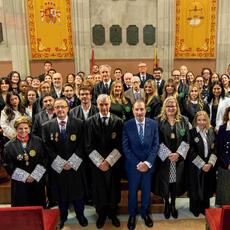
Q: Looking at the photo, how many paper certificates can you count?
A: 0